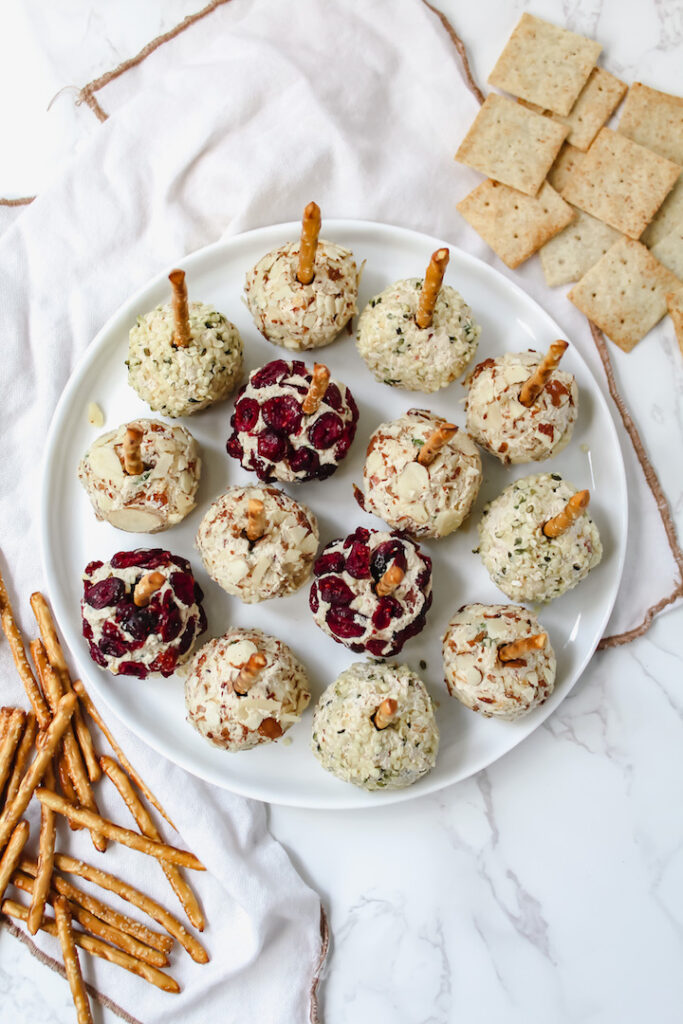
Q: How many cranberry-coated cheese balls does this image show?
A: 3